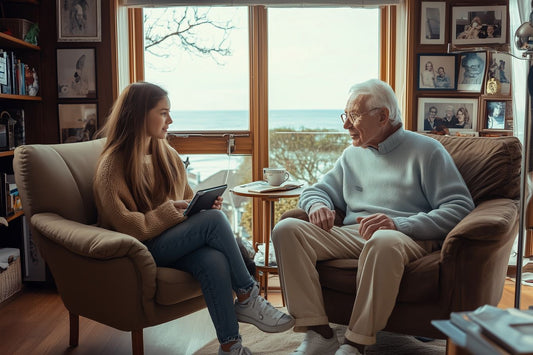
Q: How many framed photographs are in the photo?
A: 10